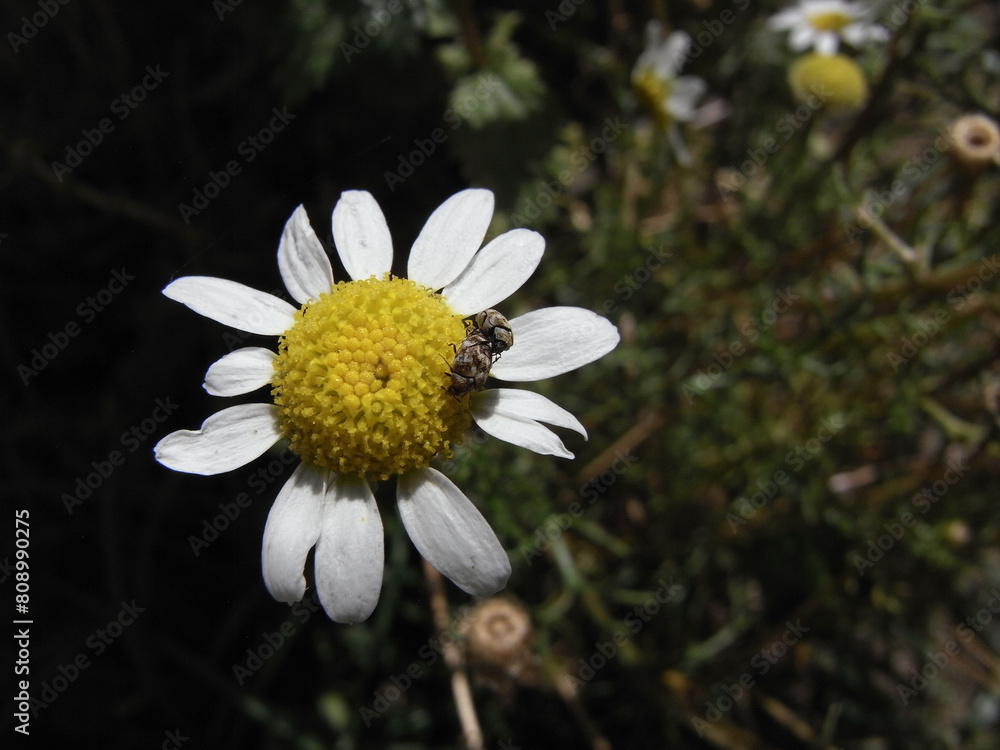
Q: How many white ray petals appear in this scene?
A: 12